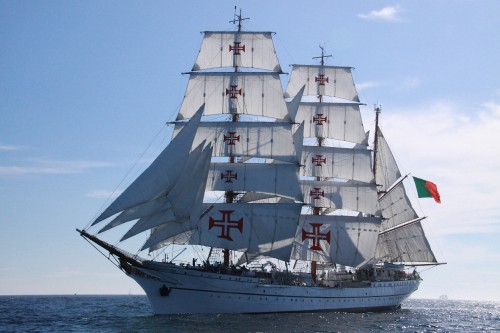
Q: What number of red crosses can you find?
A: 10